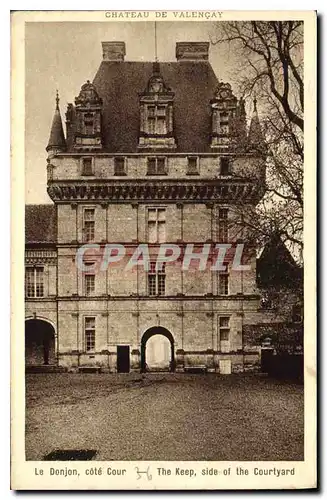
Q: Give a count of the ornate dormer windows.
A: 3